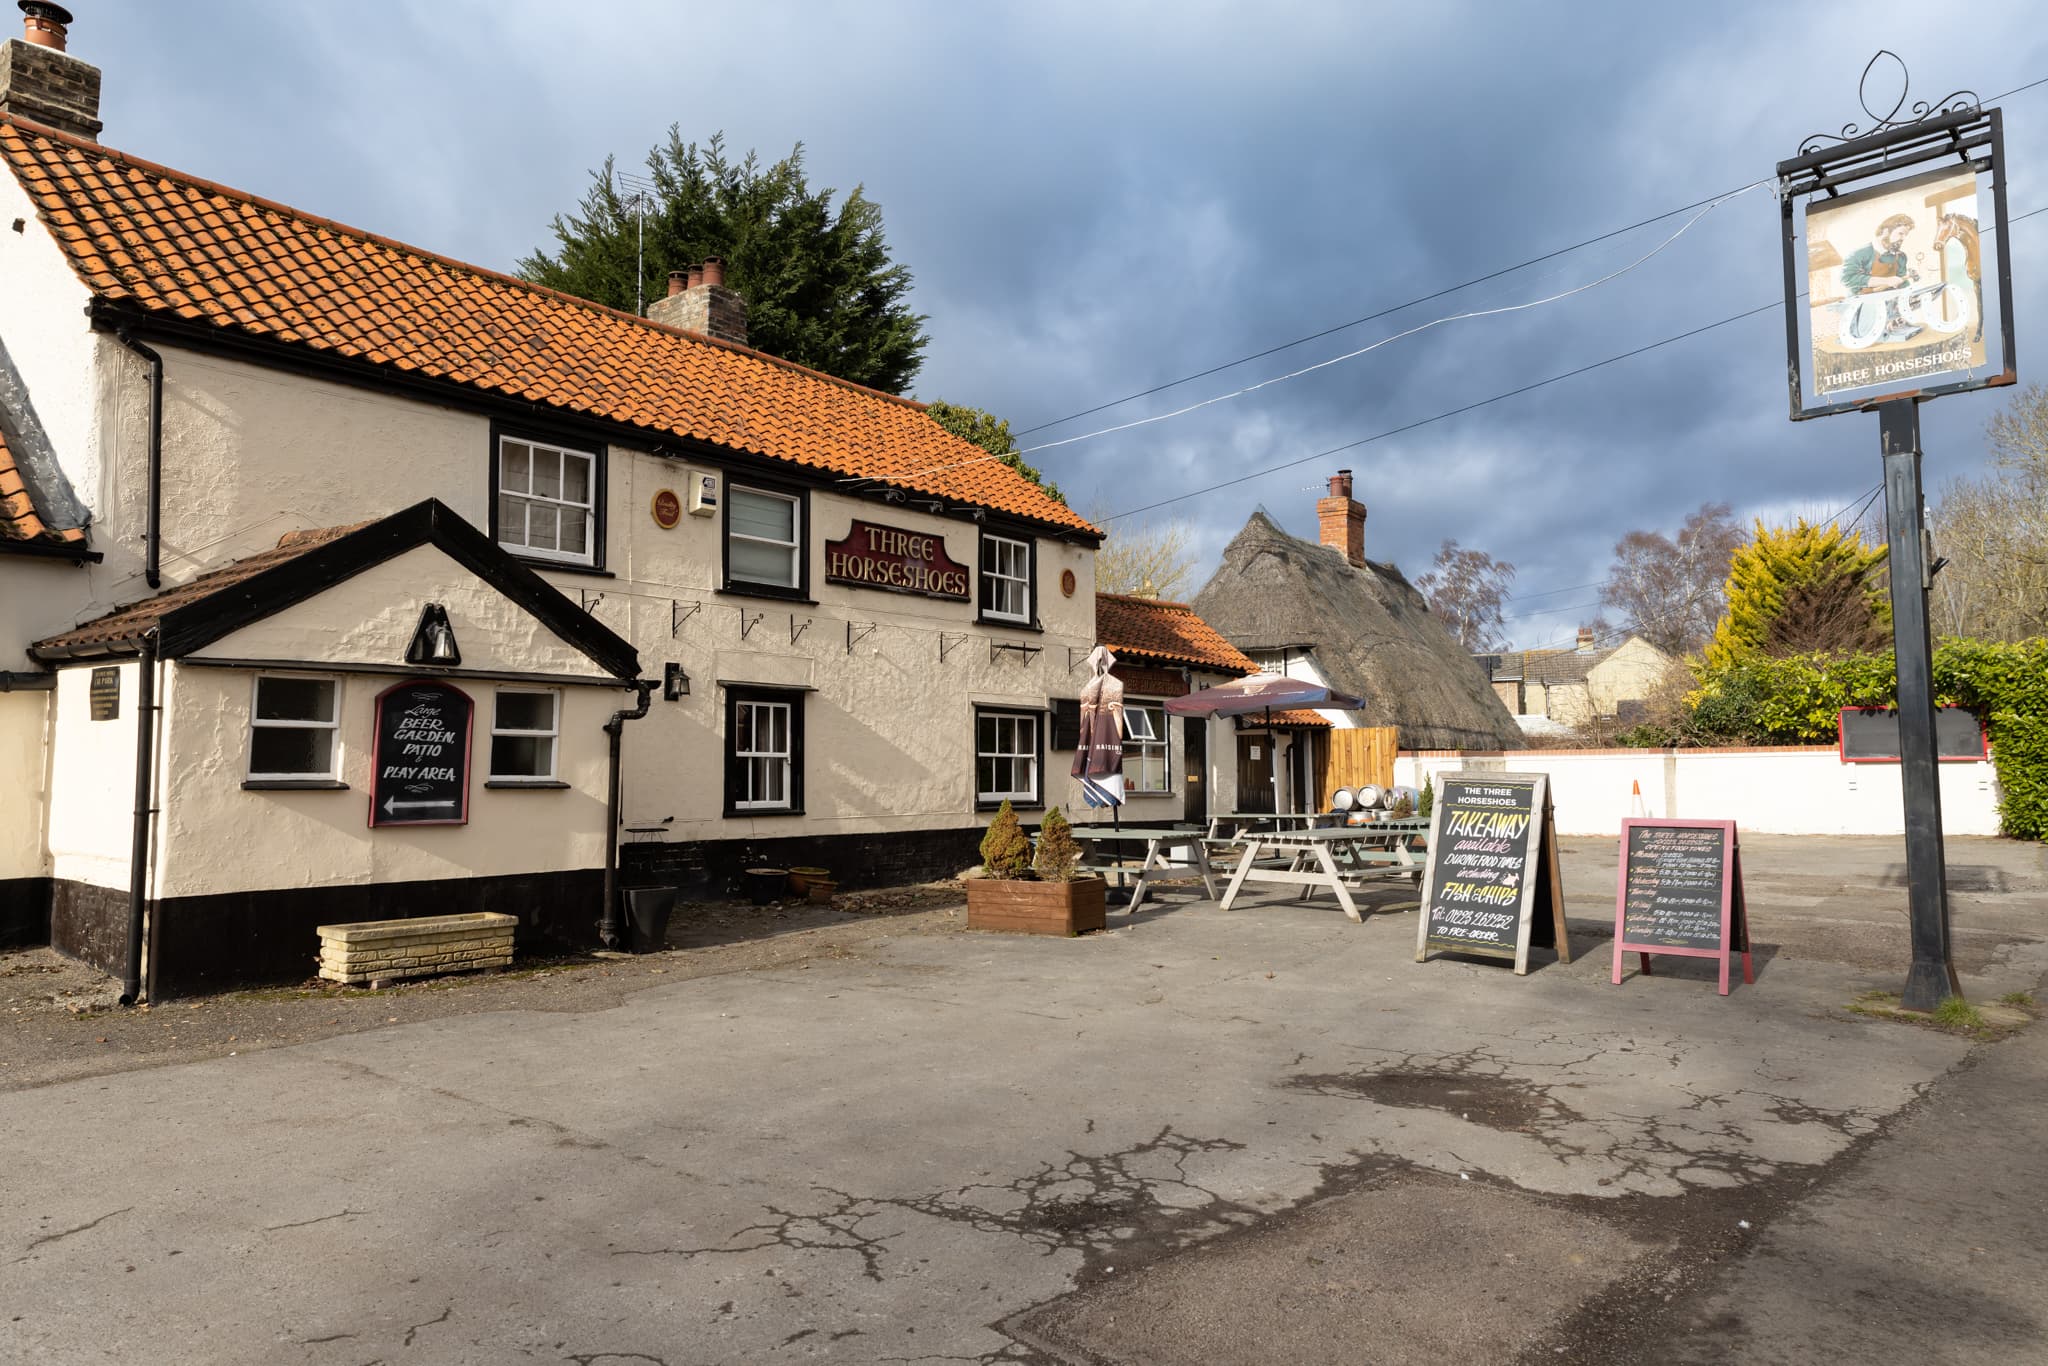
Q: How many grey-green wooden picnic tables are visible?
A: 4